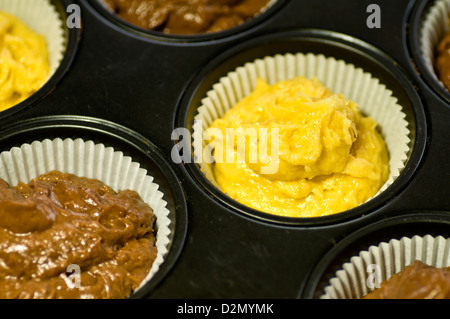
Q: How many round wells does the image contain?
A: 6